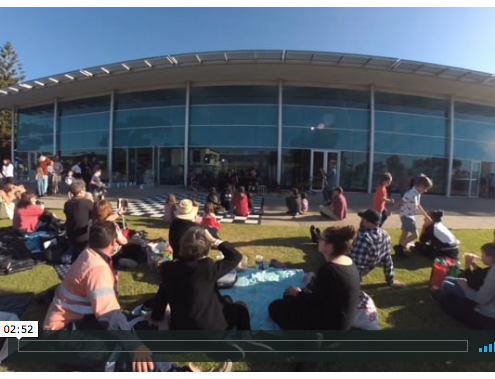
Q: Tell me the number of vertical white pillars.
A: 7